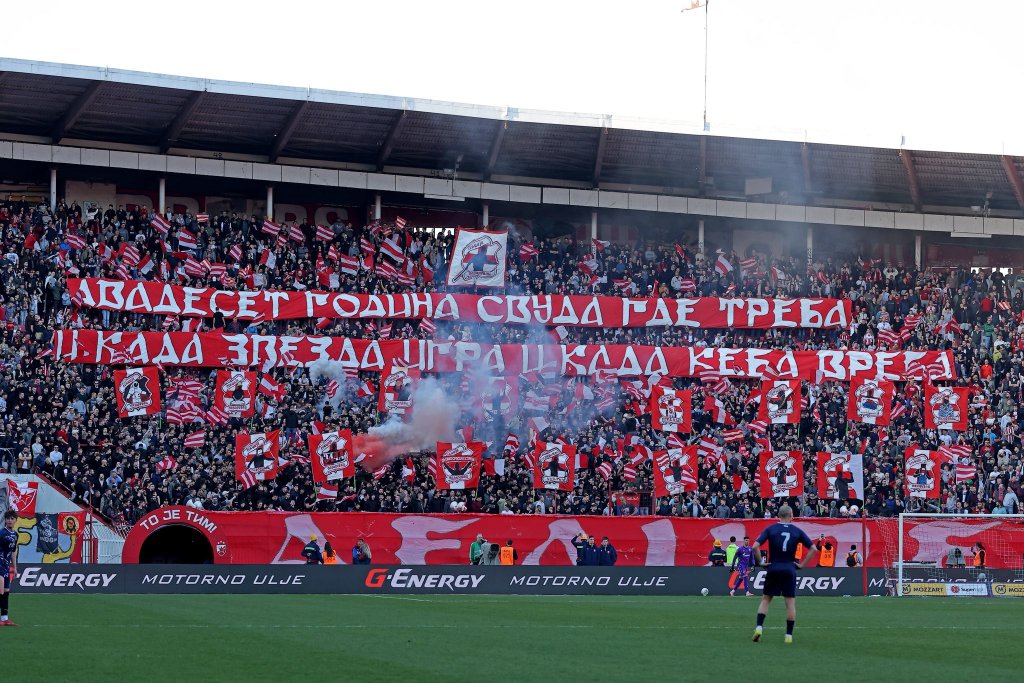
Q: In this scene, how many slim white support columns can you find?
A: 9